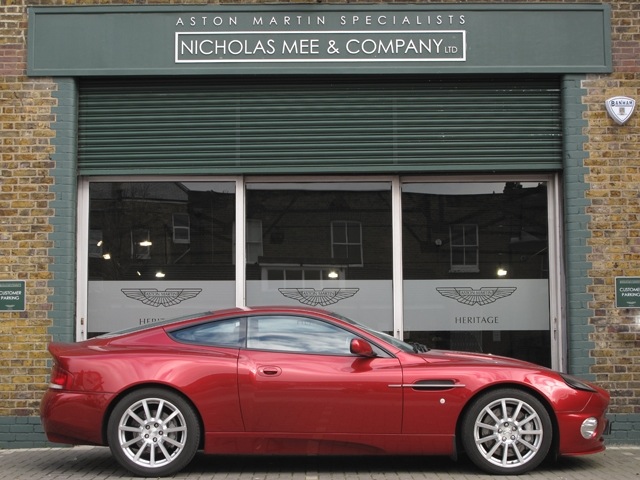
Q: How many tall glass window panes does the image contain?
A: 3